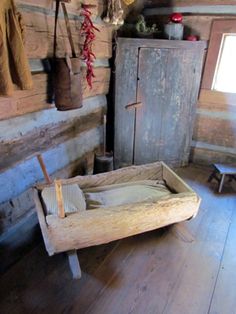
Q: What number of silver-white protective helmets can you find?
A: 0